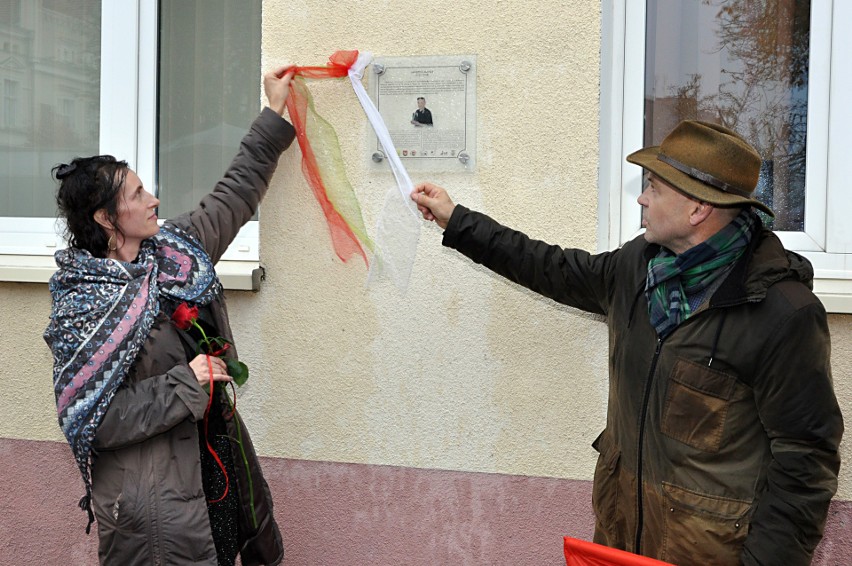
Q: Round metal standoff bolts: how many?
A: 4